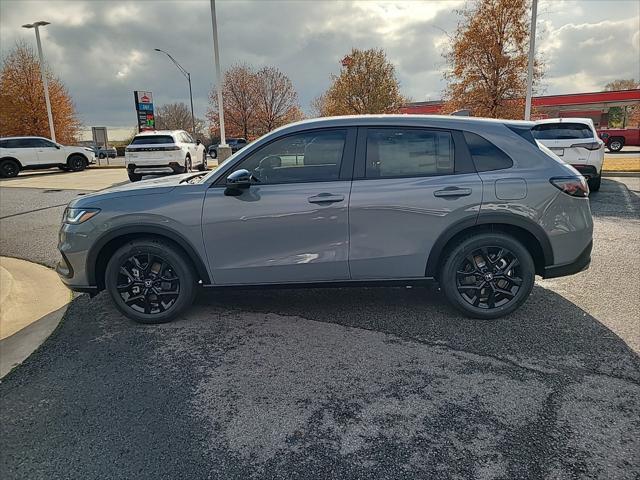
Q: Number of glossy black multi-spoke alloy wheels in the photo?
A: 2